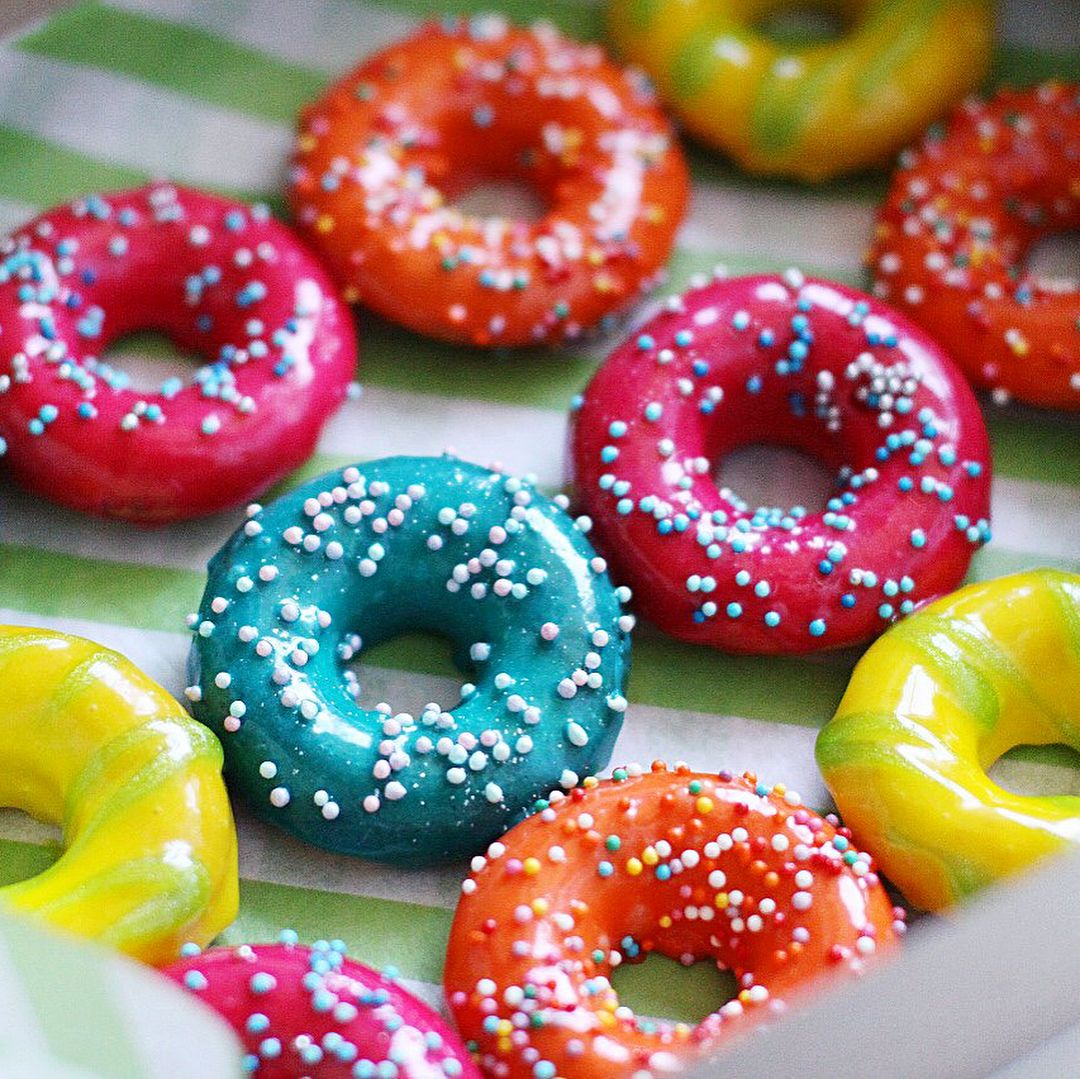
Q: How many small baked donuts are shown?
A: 10